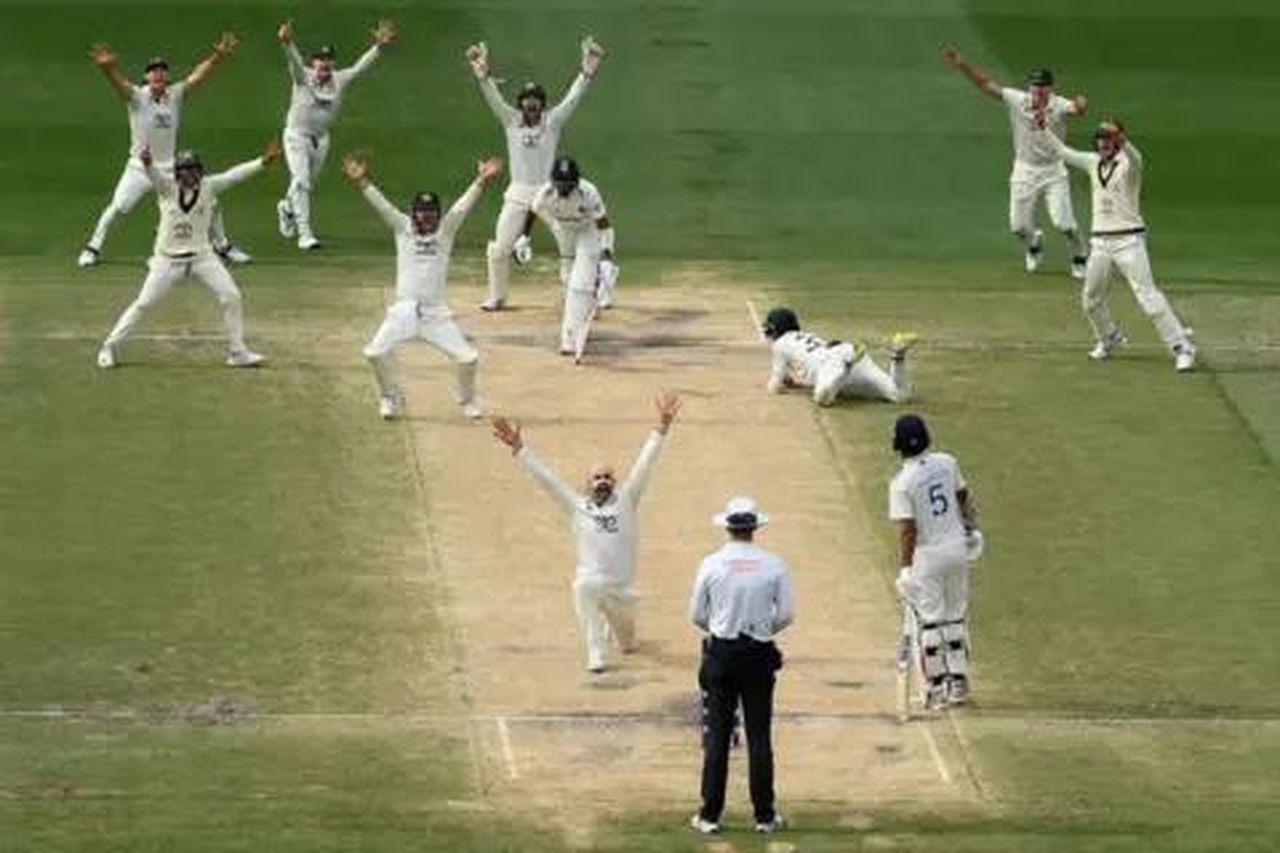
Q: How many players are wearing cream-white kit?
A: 11